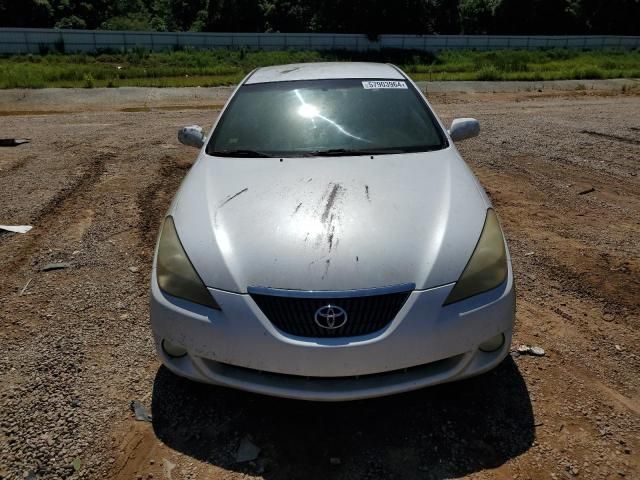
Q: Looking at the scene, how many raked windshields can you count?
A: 1